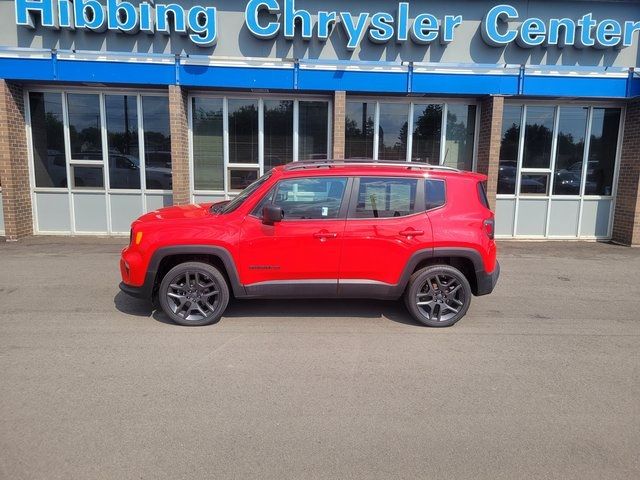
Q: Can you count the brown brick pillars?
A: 5